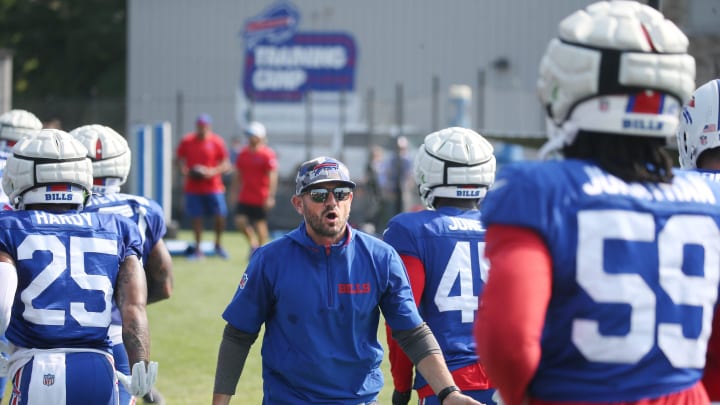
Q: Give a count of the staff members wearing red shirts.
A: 2